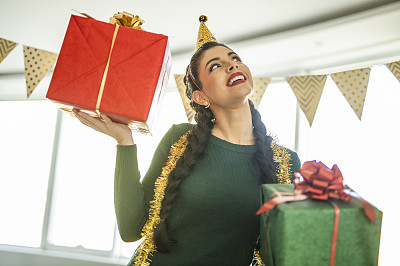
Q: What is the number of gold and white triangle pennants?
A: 7